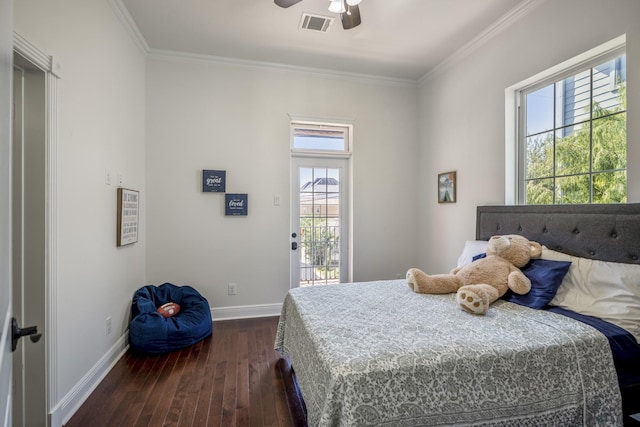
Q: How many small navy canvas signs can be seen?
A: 2